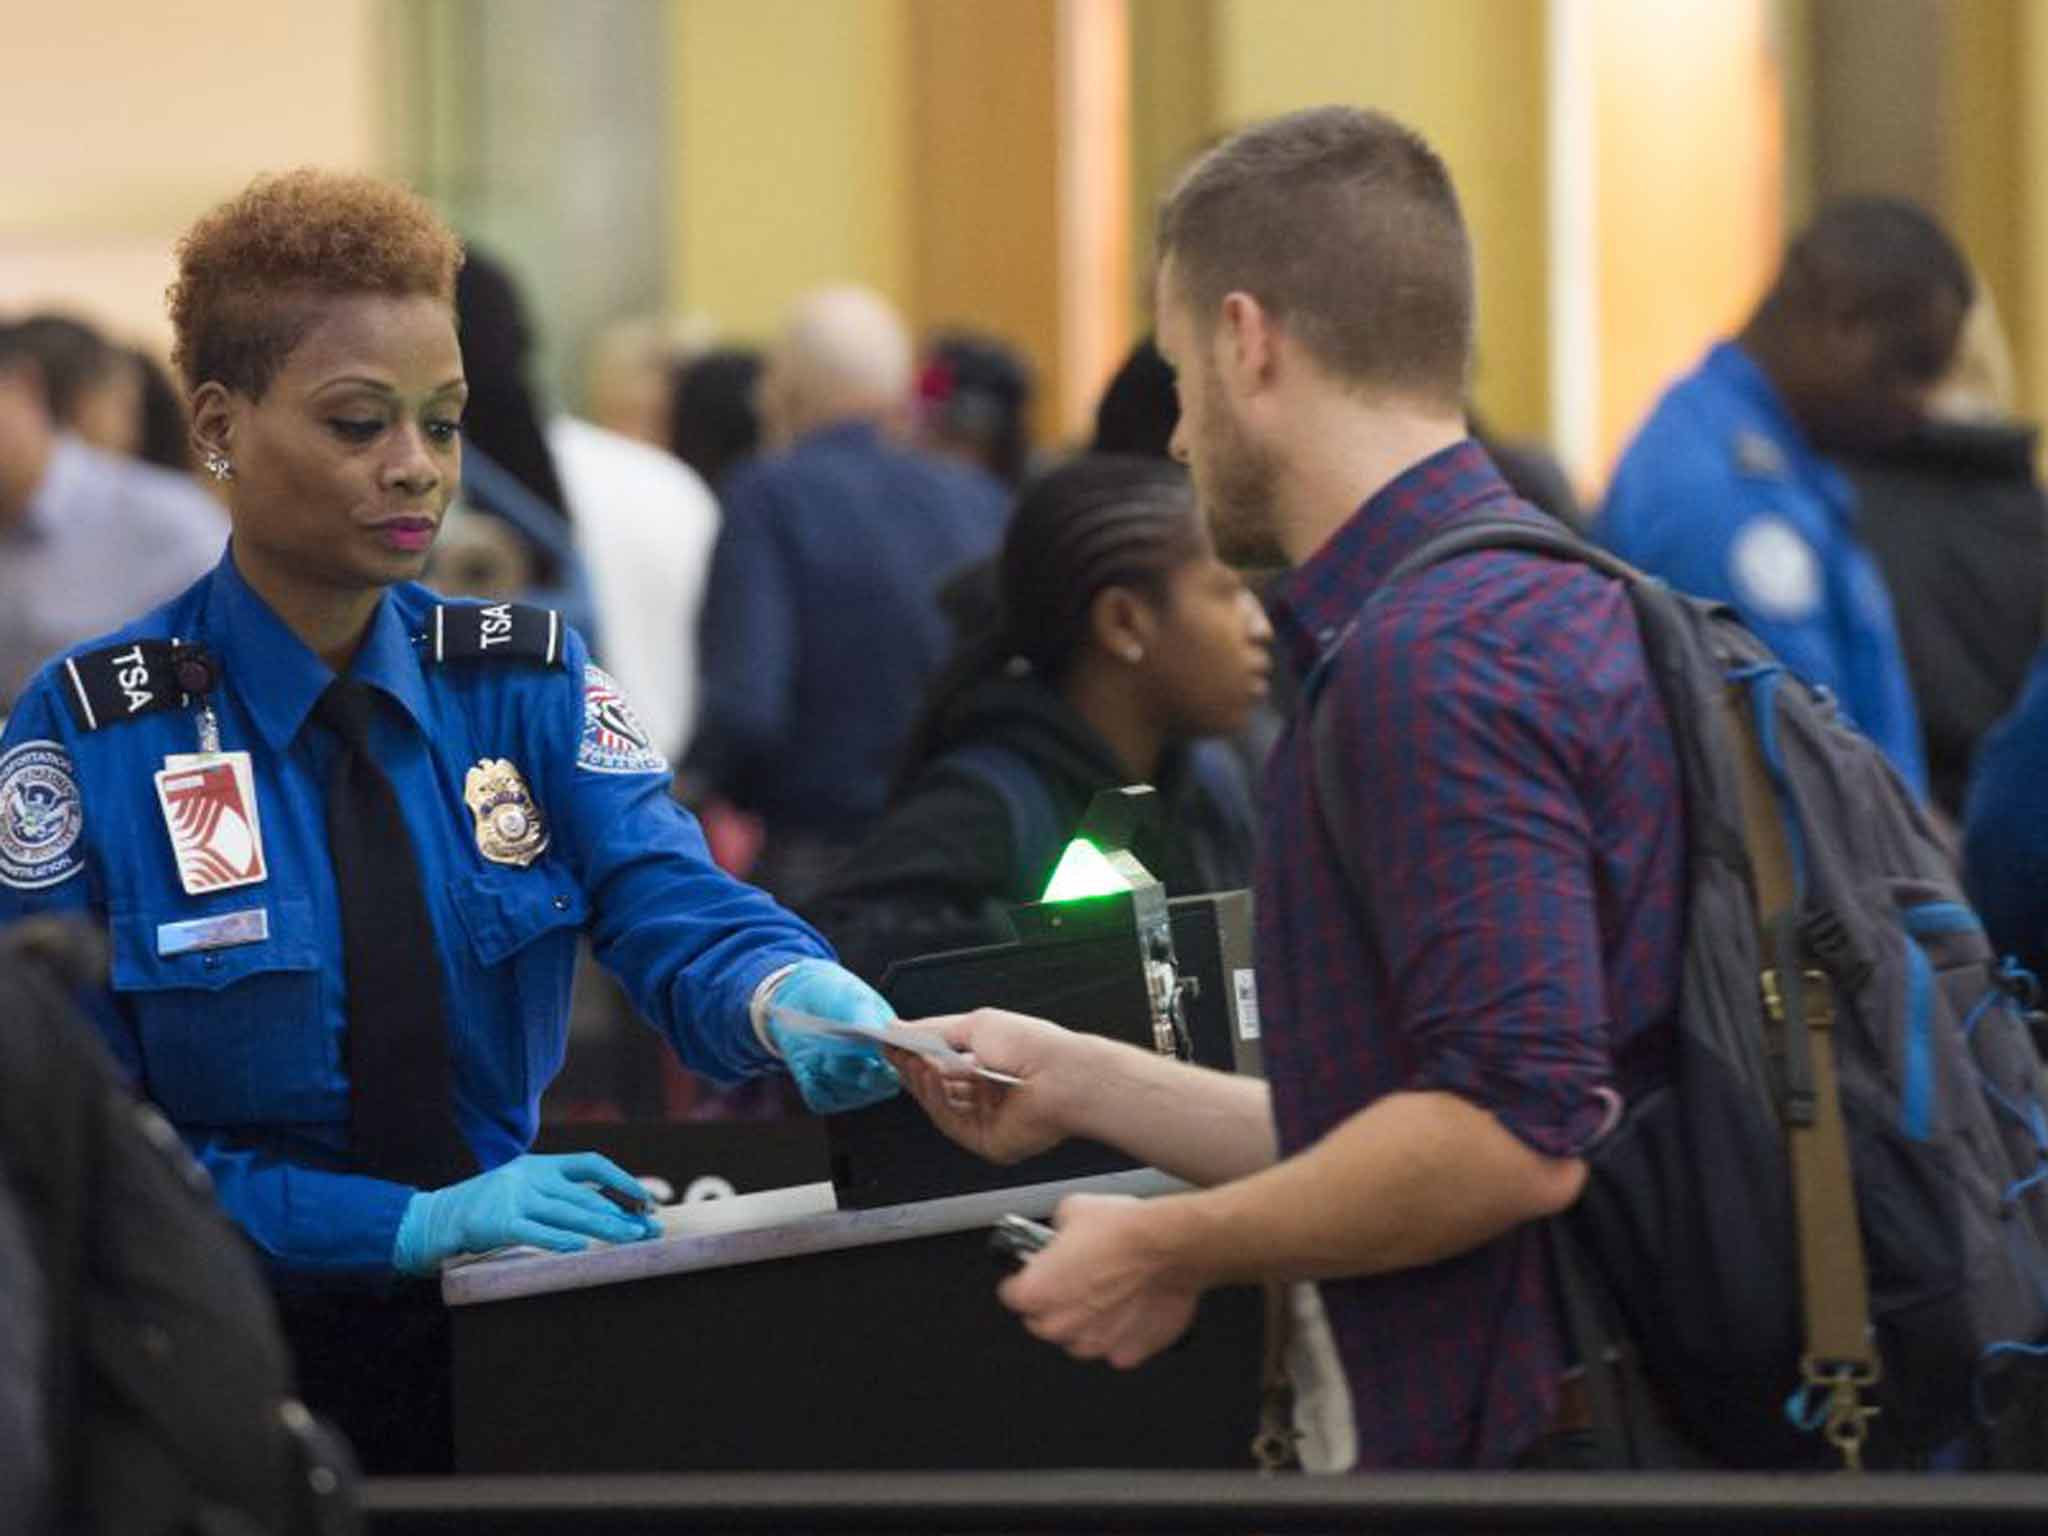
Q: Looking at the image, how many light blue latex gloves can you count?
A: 2